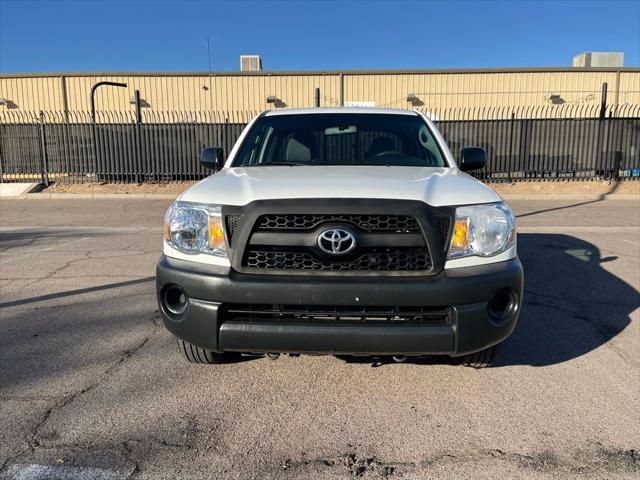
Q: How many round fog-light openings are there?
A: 2